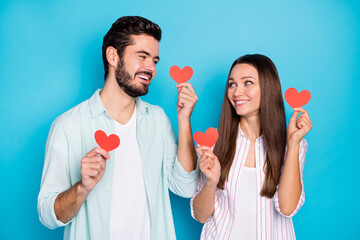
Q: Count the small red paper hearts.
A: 4